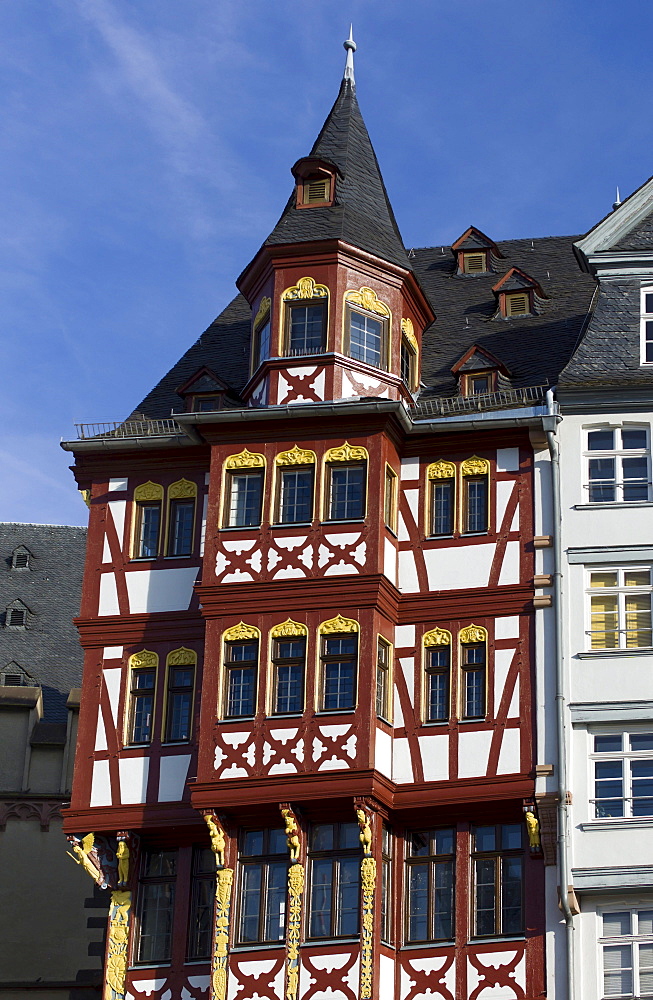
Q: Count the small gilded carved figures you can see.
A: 6